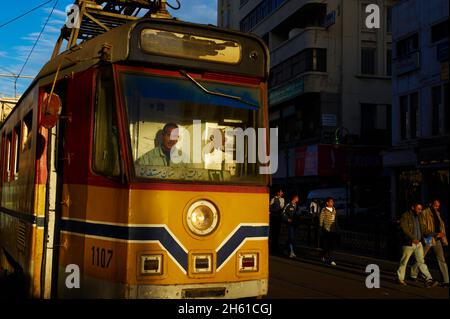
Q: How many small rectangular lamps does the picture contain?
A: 3